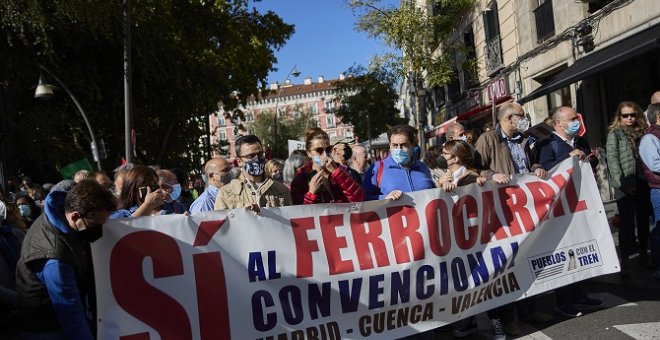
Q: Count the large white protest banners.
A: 1